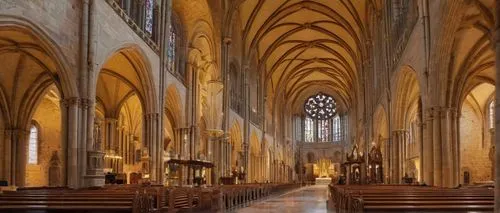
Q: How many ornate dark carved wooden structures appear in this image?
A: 2